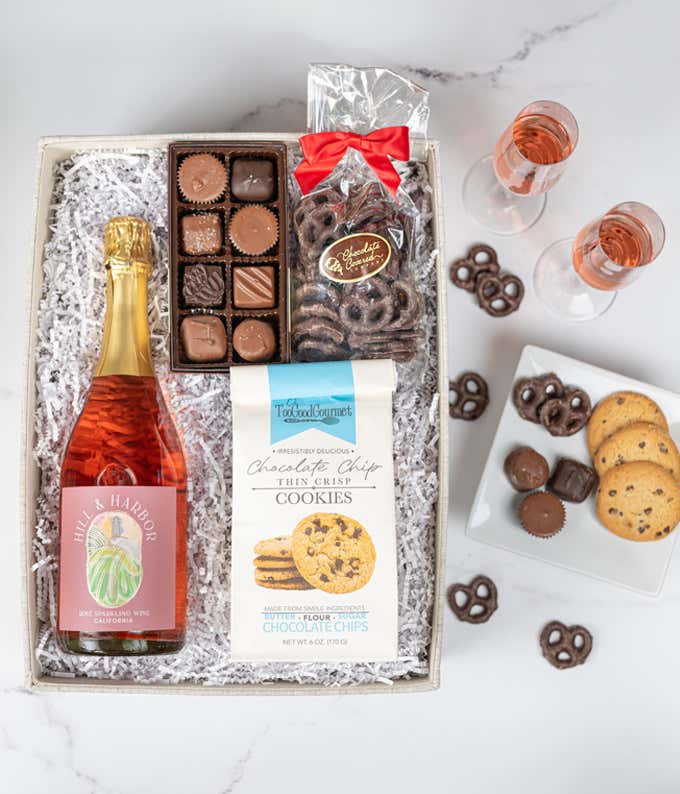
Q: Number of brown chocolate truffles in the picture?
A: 11